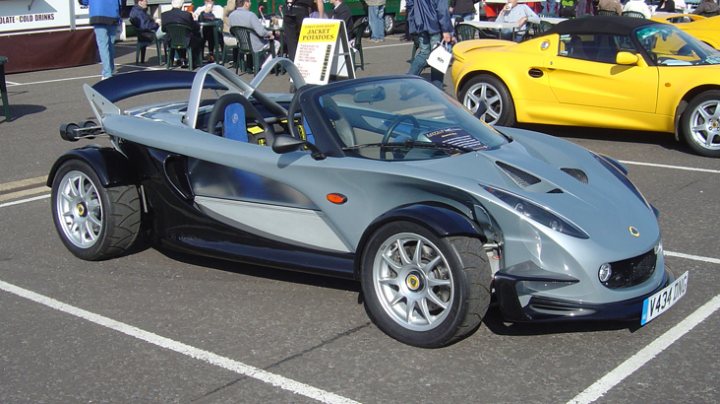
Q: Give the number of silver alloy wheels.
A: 4